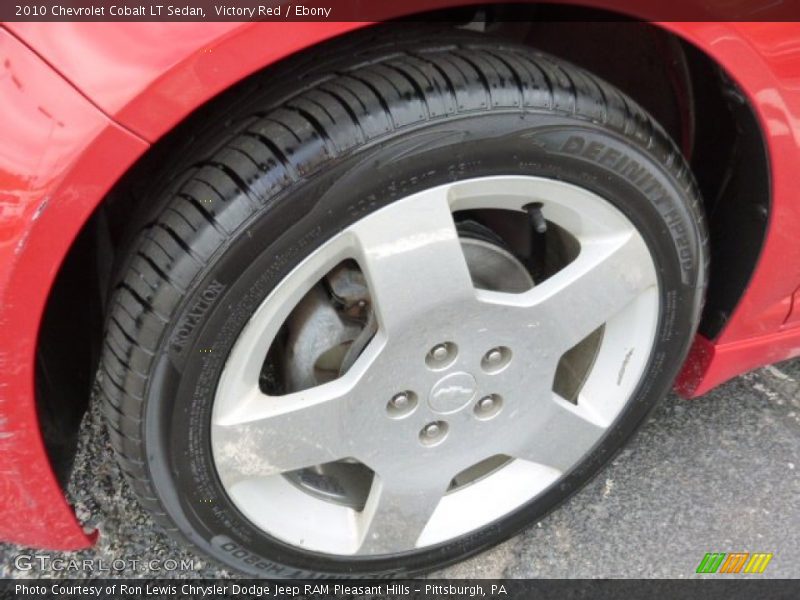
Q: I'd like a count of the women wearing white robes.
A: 0